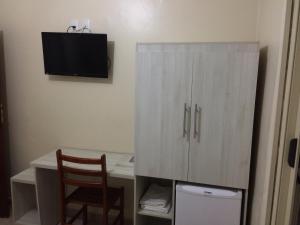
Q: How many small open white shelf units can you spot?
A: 2